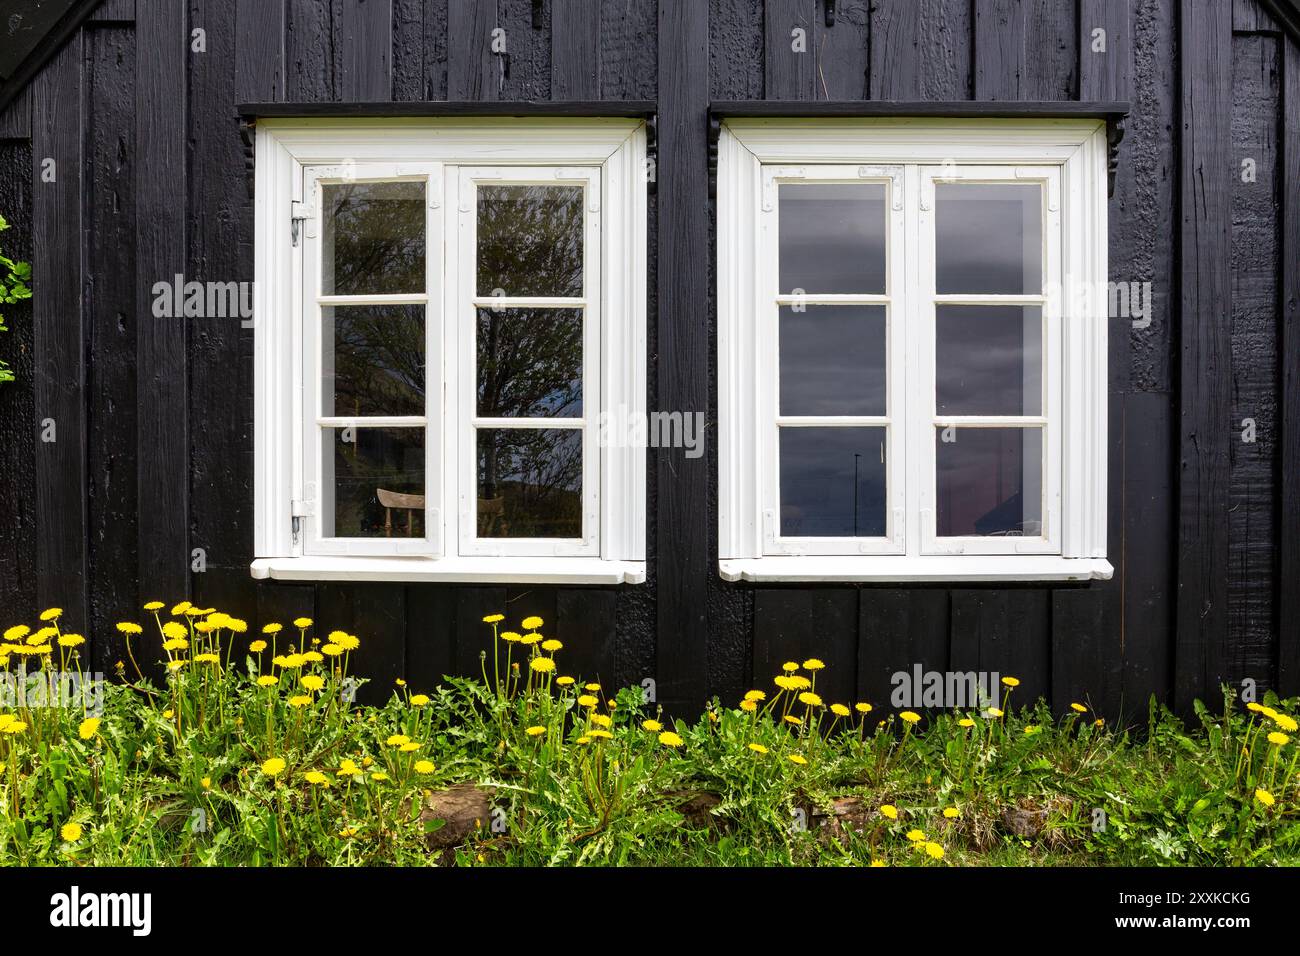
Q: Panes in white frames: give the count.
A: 12